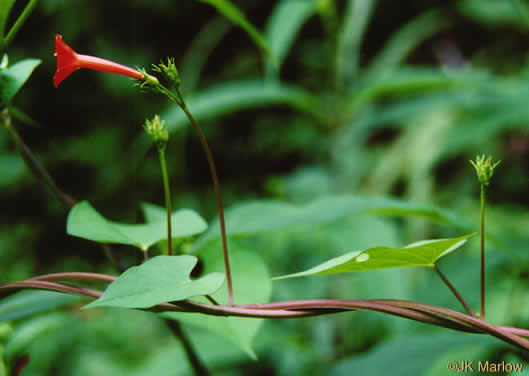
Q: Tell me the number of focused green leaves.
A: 3